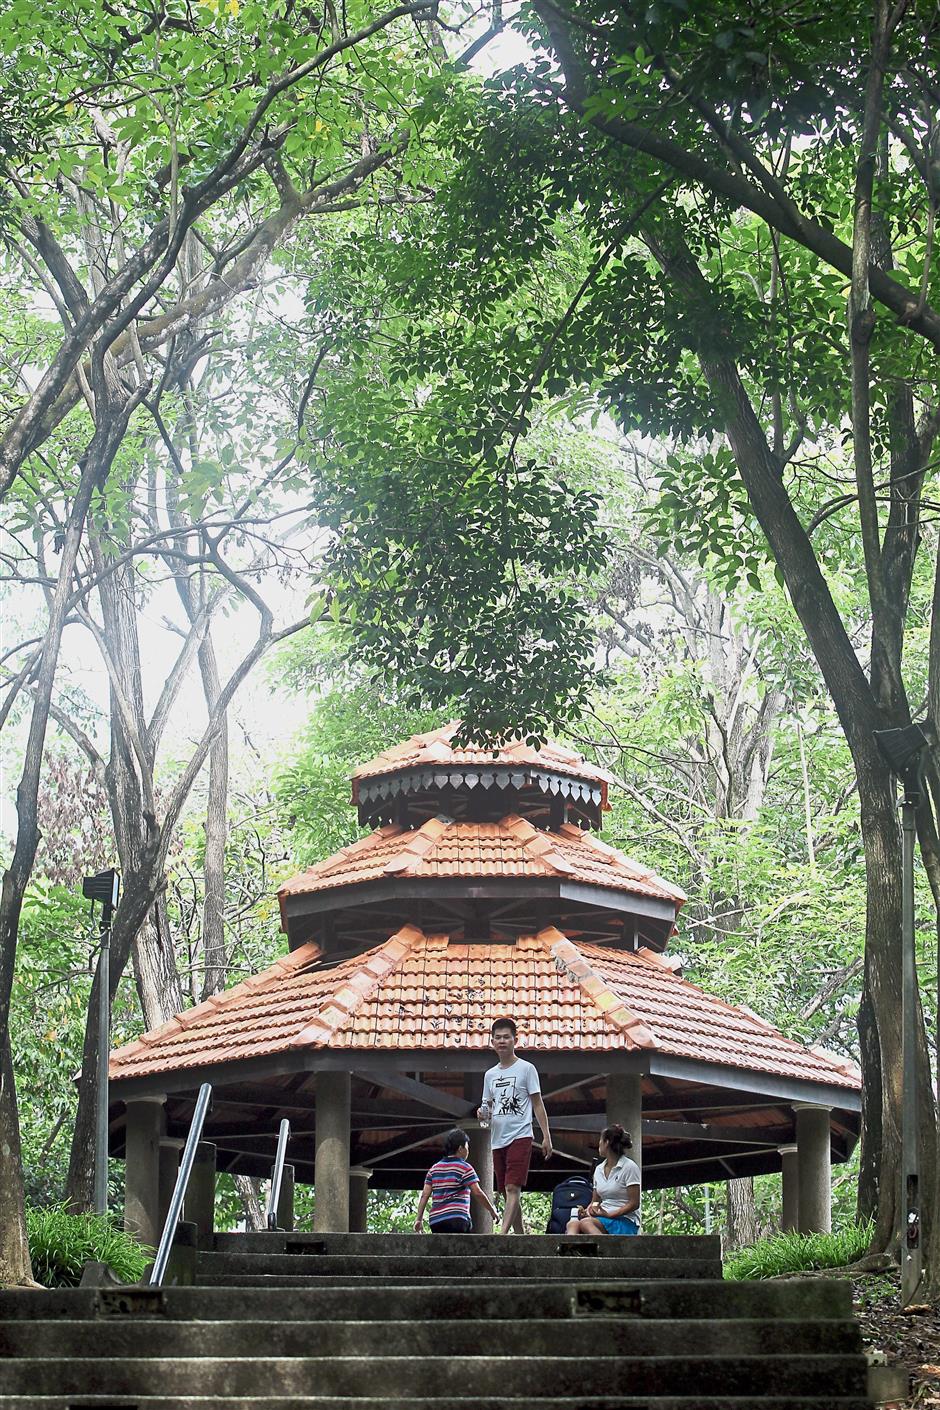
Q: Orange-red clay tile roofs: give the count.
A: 3